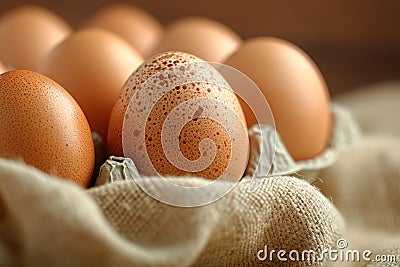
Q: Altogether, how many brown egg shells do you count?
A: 7